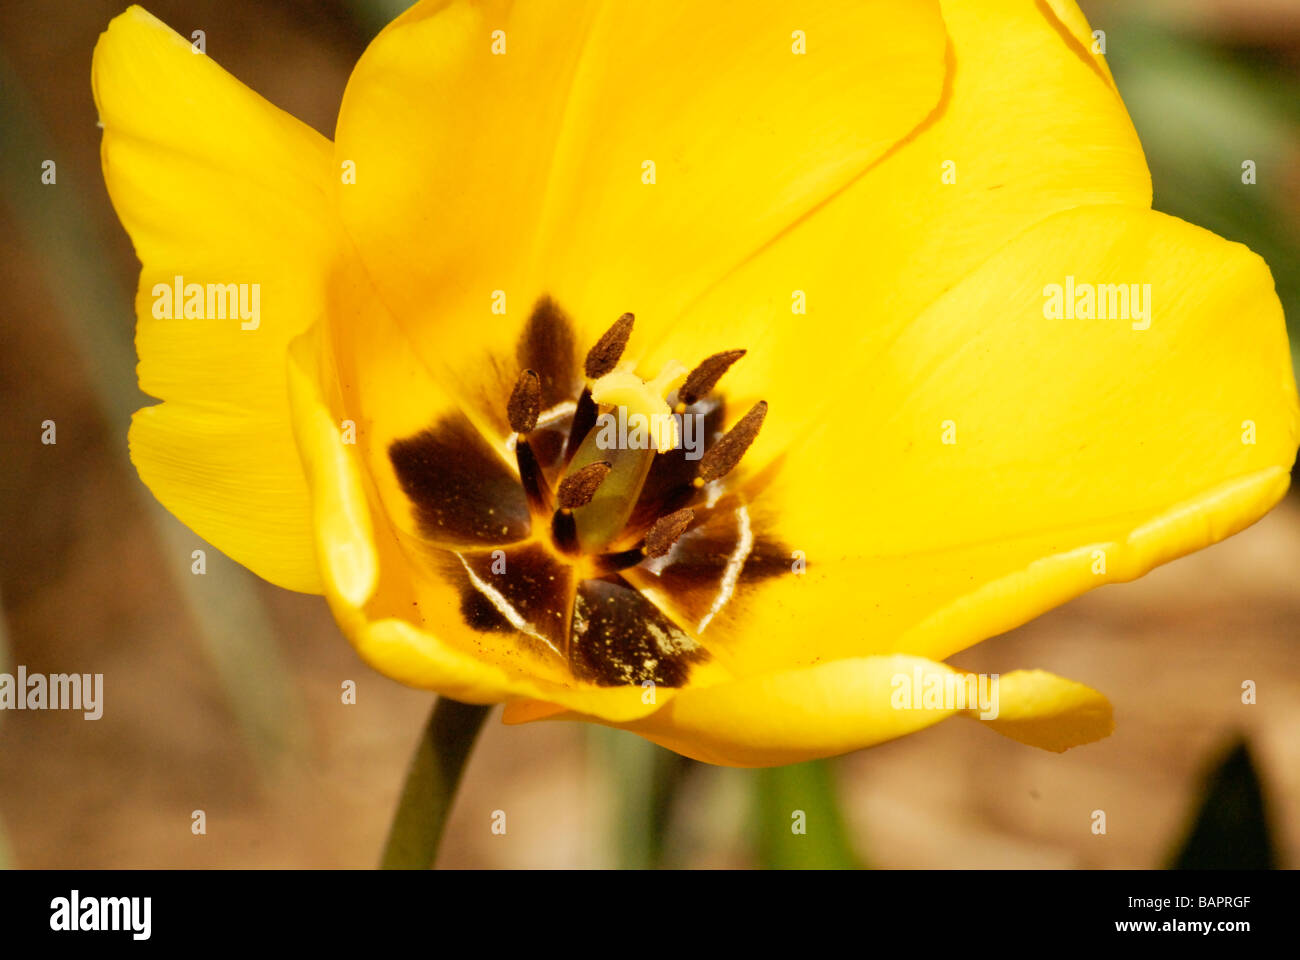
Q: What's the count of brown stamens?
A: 6